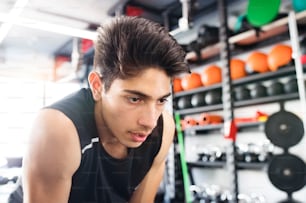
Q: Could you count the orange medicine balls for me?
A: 6